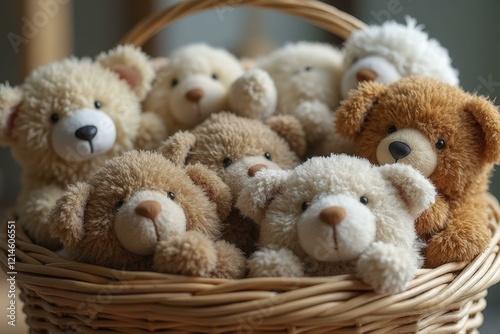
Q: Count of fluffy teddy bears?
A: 8